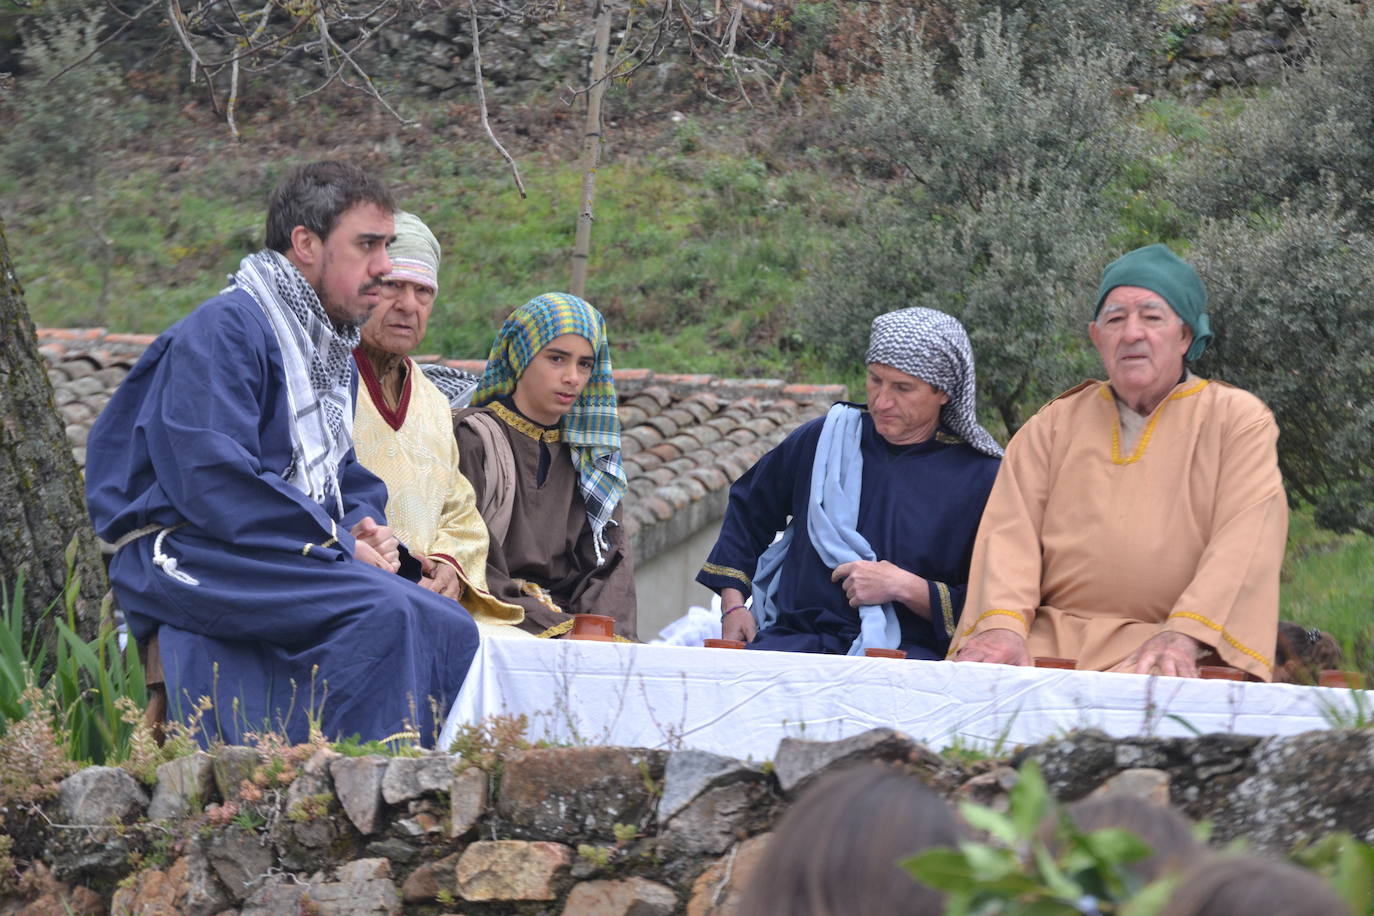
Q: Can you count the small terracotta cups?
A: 6